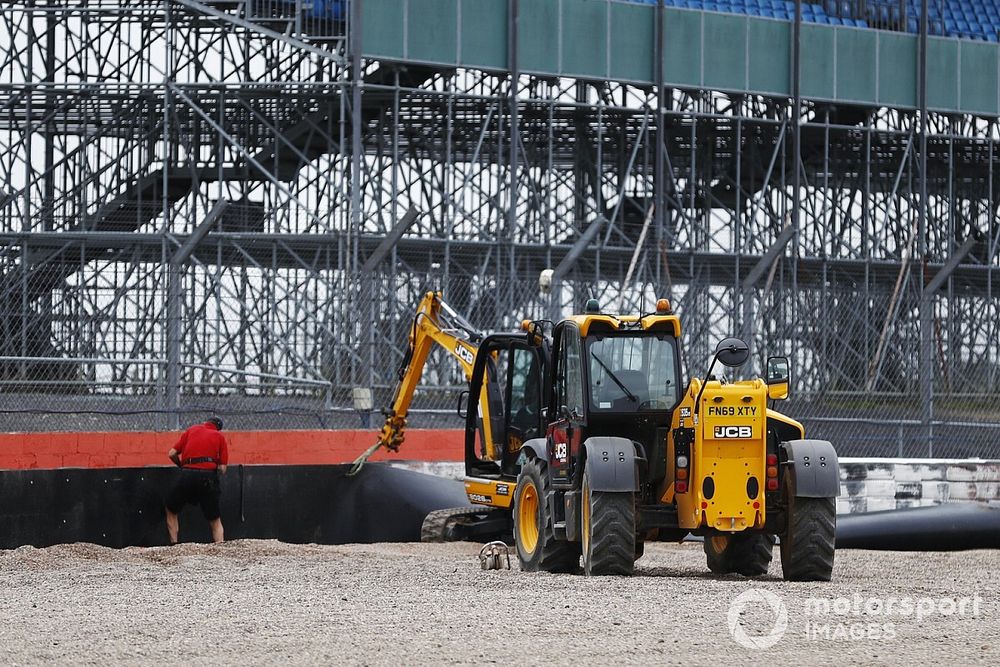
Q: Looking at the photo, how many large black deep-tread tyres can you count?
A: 4